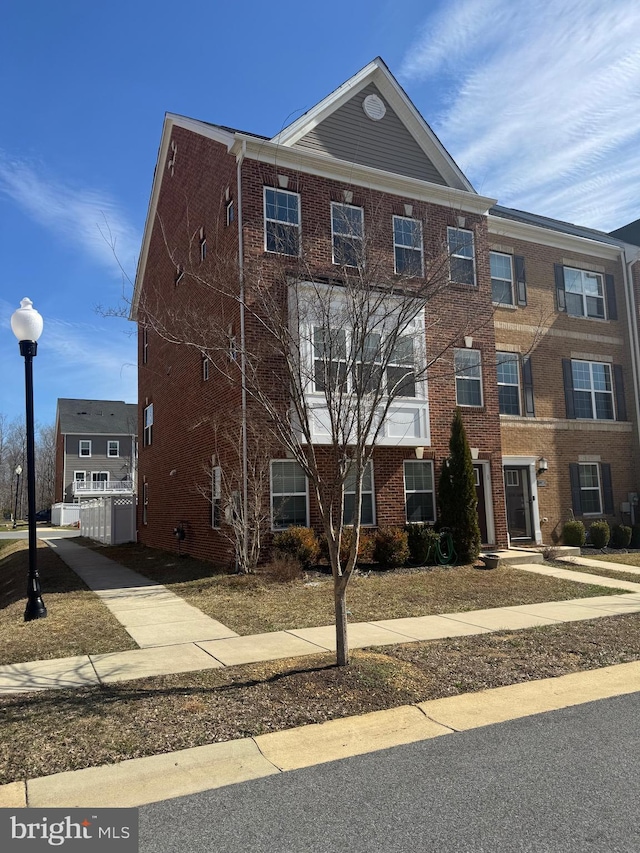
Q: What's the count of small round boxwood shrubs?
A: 3